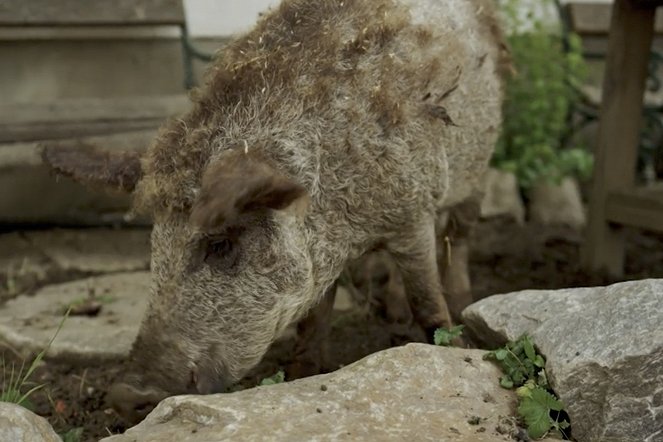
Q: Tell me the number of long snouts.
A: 1